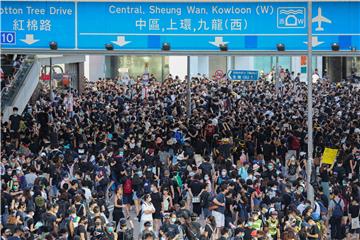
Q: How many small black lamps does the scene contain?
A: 6